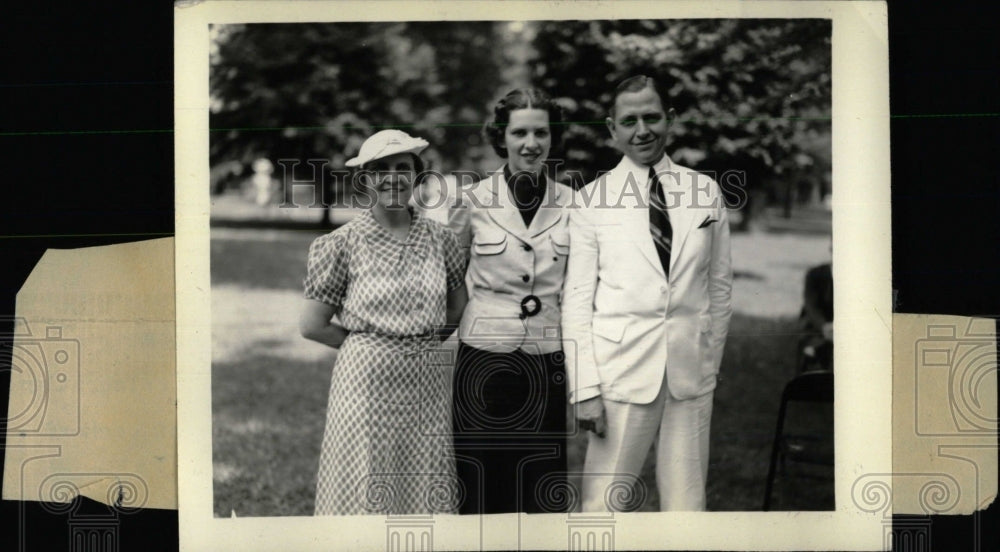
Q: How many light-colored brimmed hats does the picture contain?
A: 1